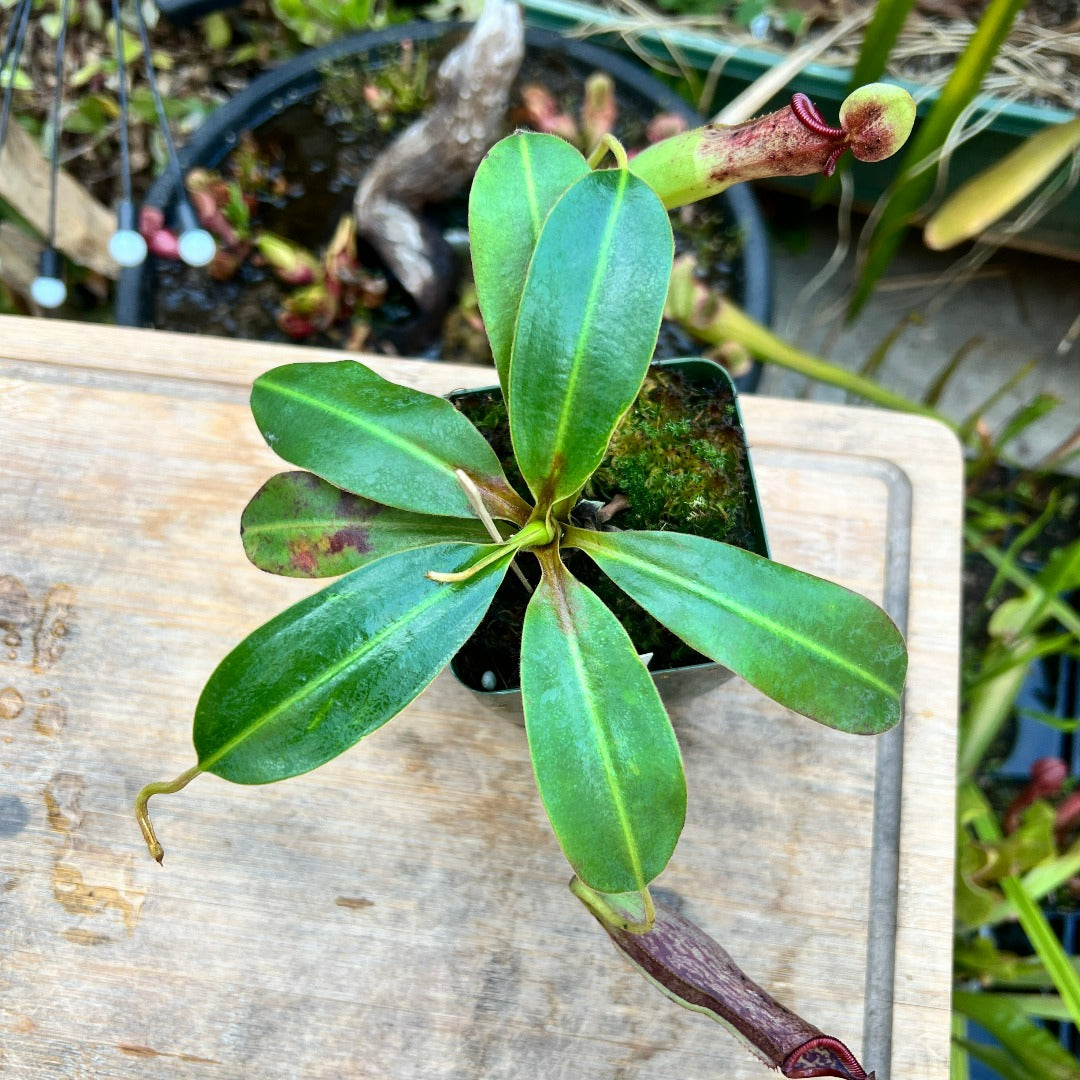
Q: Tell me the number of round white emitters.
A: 3